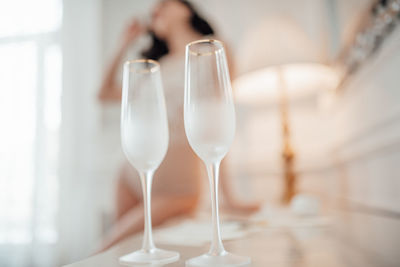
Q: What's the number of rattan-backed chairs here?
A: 0